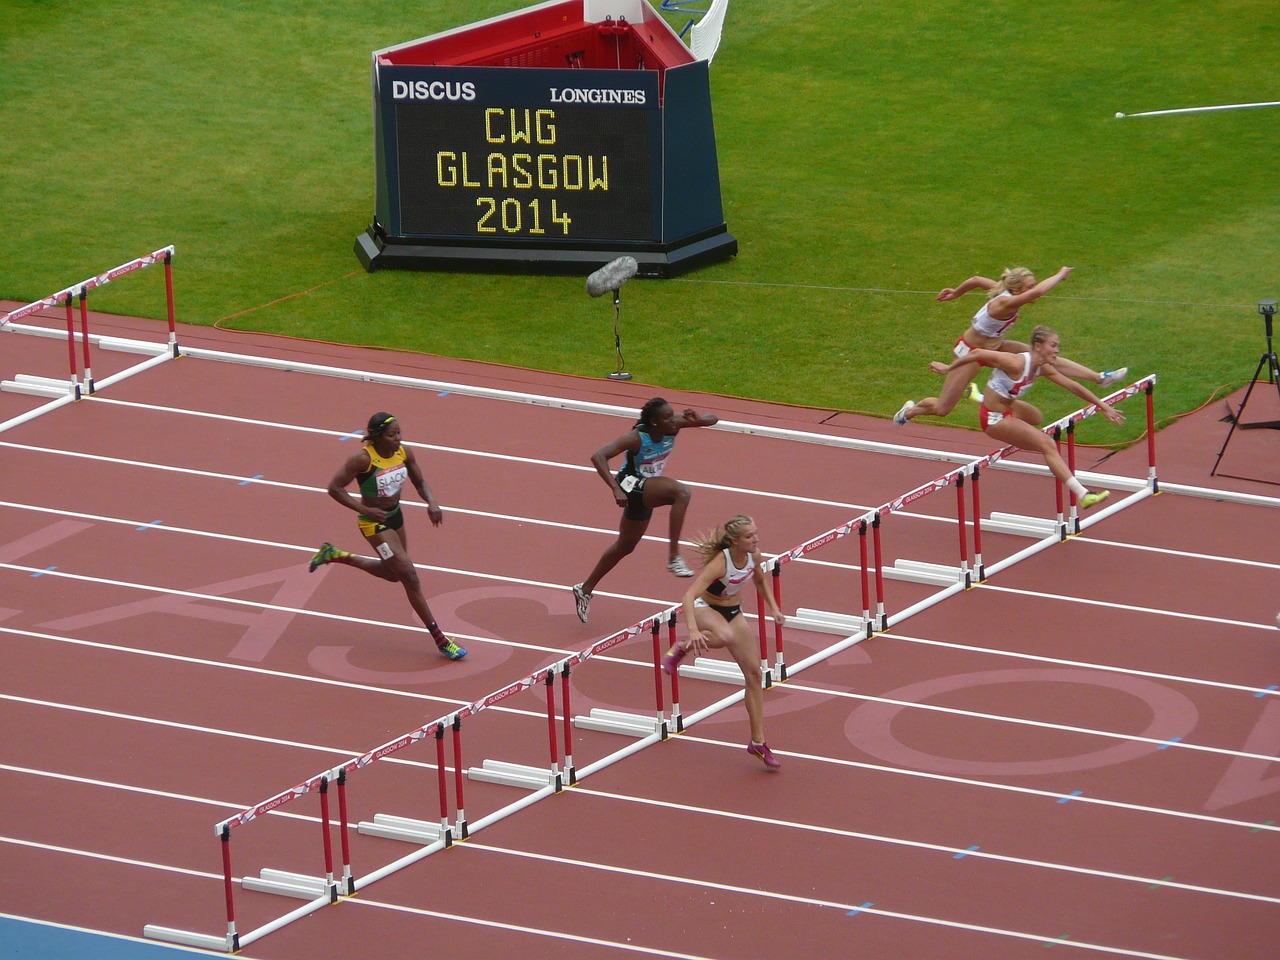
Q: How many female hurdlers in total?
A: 5